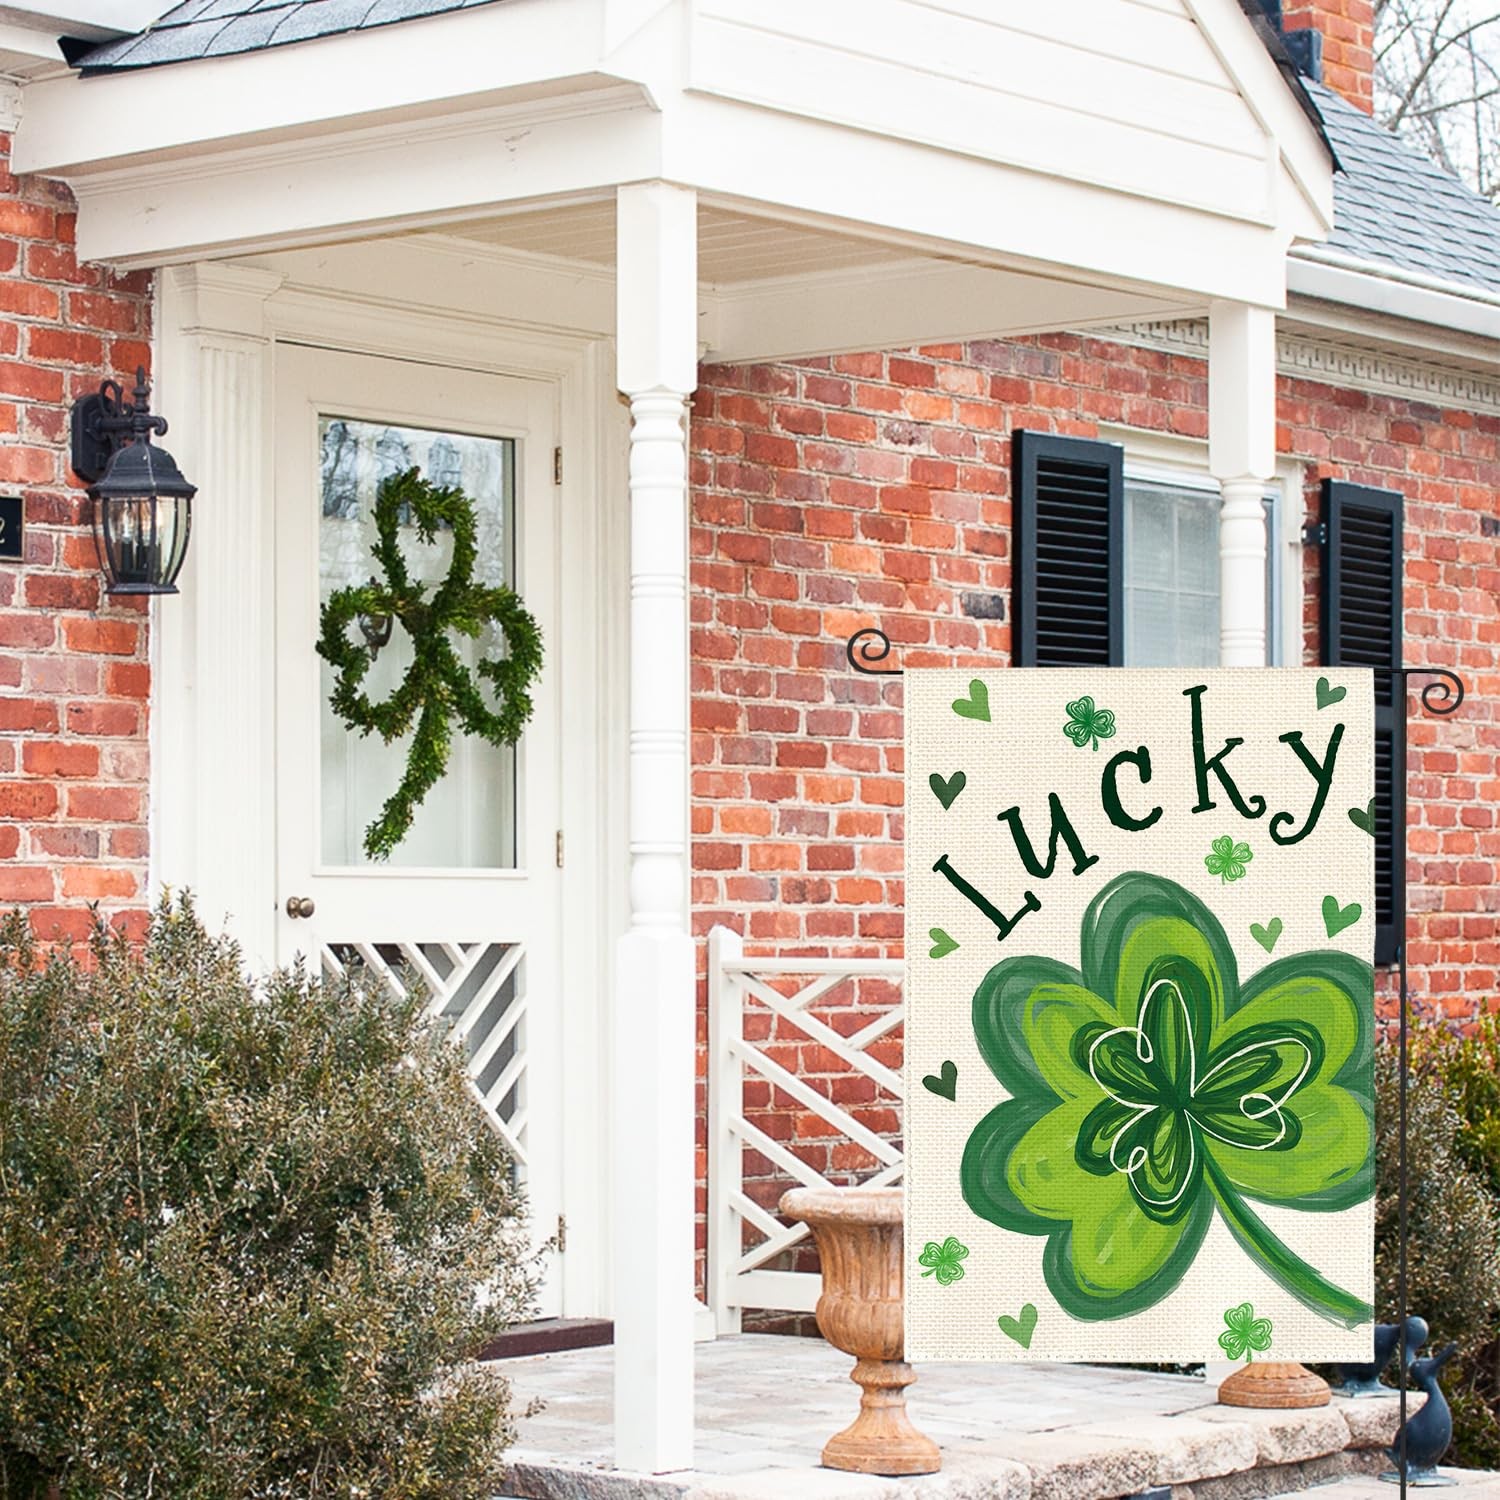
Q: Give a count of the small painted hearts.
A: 9